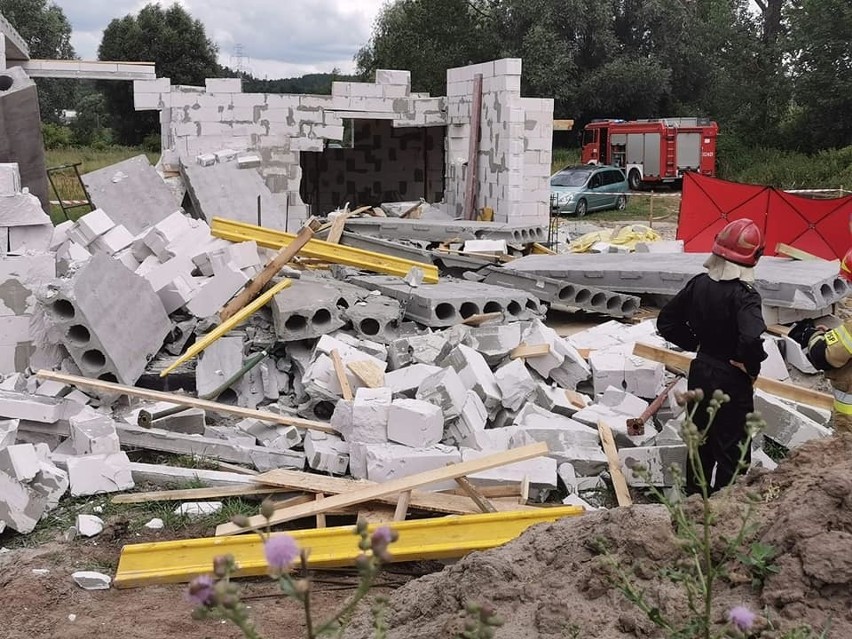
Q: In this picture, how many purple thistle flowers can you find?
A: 4